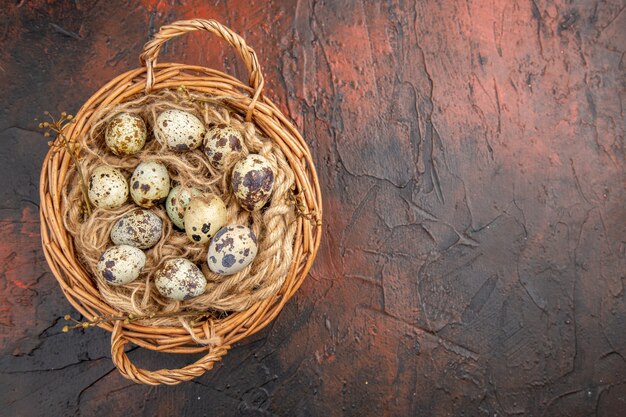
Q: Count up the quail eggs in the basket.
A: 12